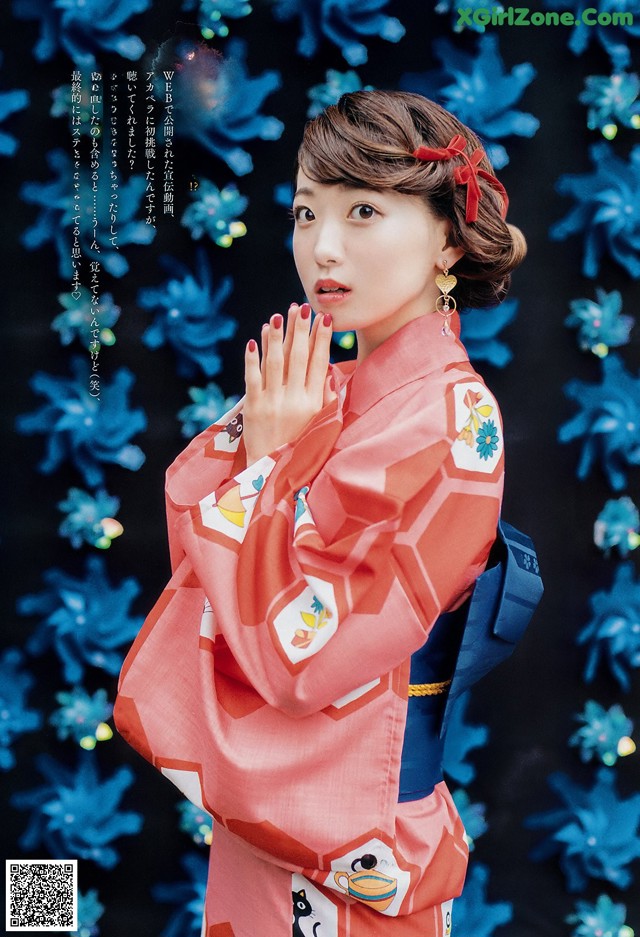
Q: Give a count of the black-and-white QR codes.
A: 1